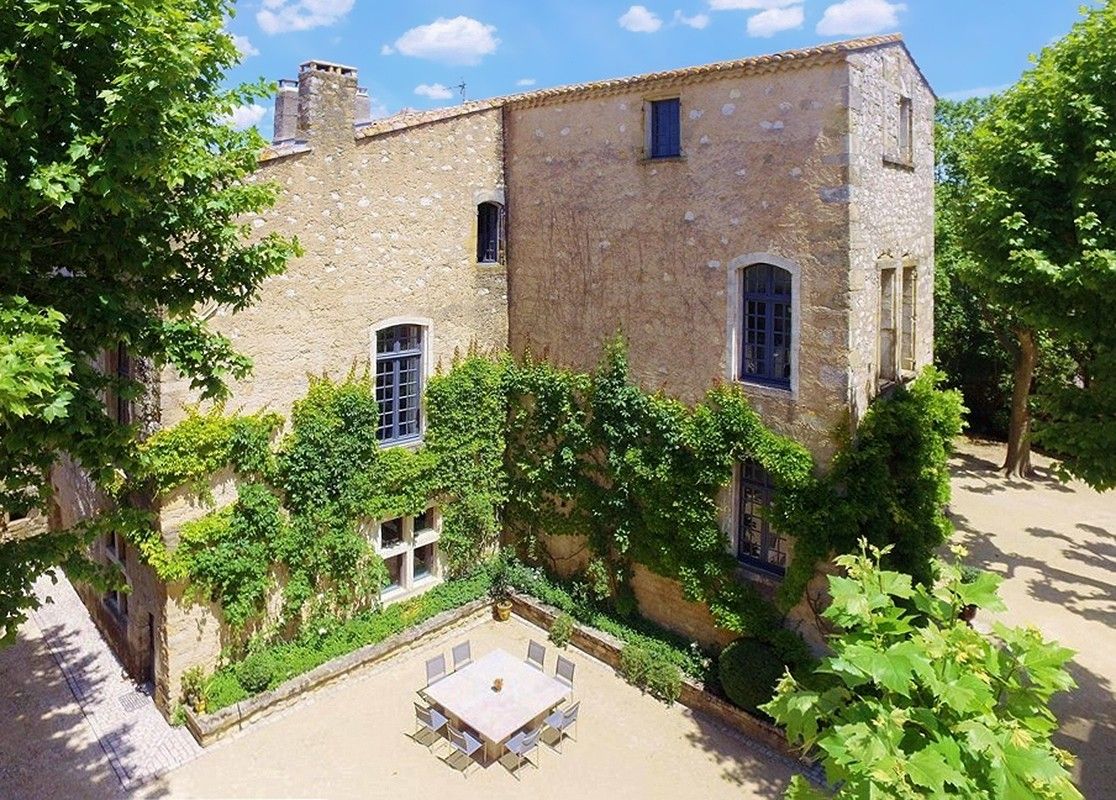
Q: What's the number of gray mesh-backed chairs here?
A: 8